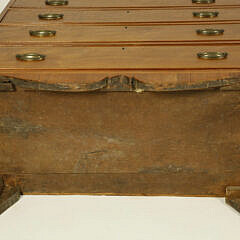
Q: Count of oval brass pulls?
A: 8